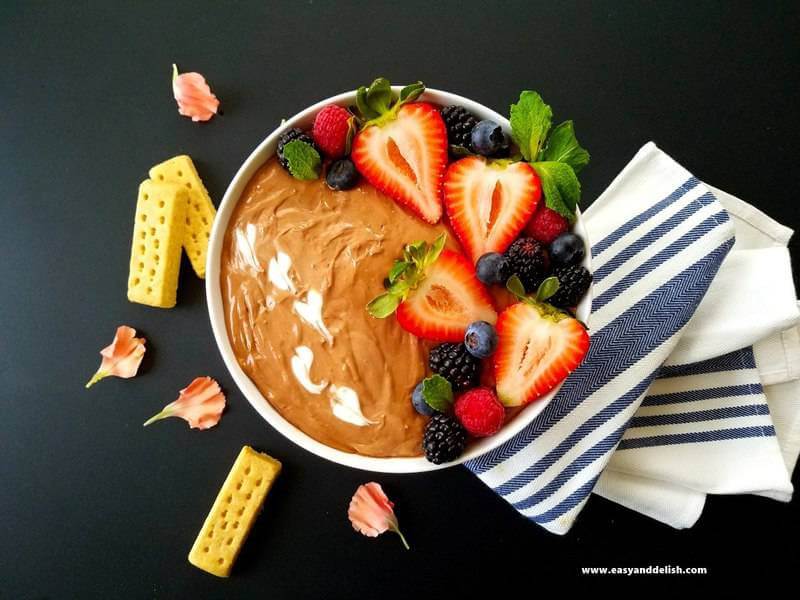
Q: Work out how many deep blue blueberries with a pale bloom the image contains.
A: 6